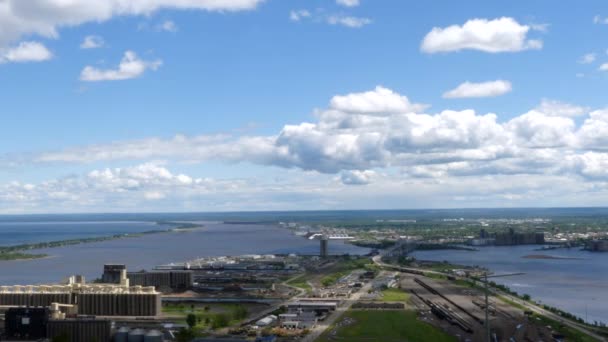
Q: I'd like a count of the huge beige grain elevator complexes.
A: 1